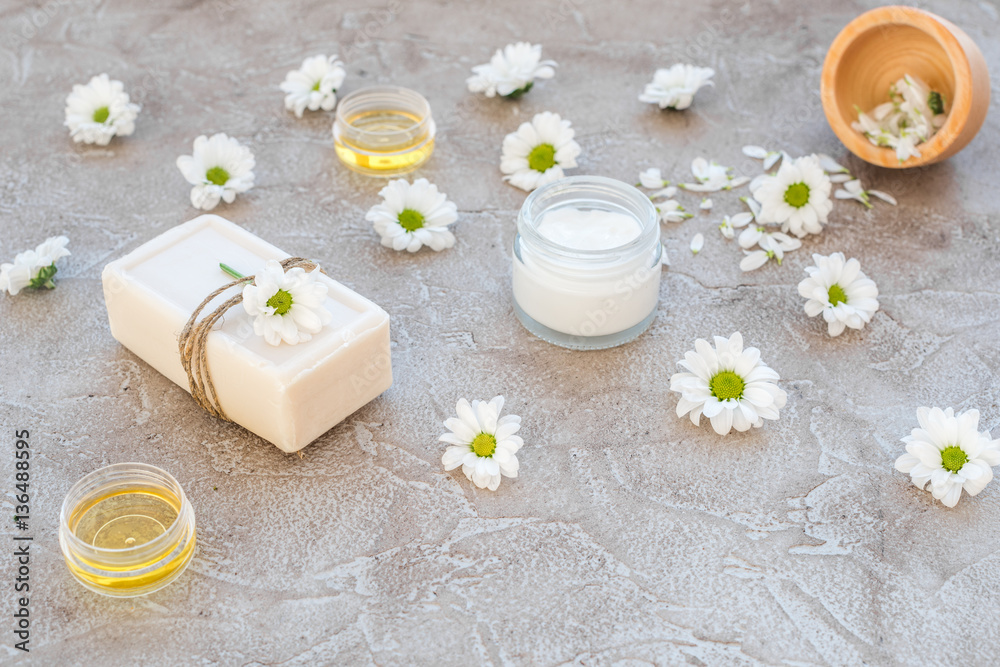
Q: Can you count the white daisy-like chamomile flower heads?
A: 14